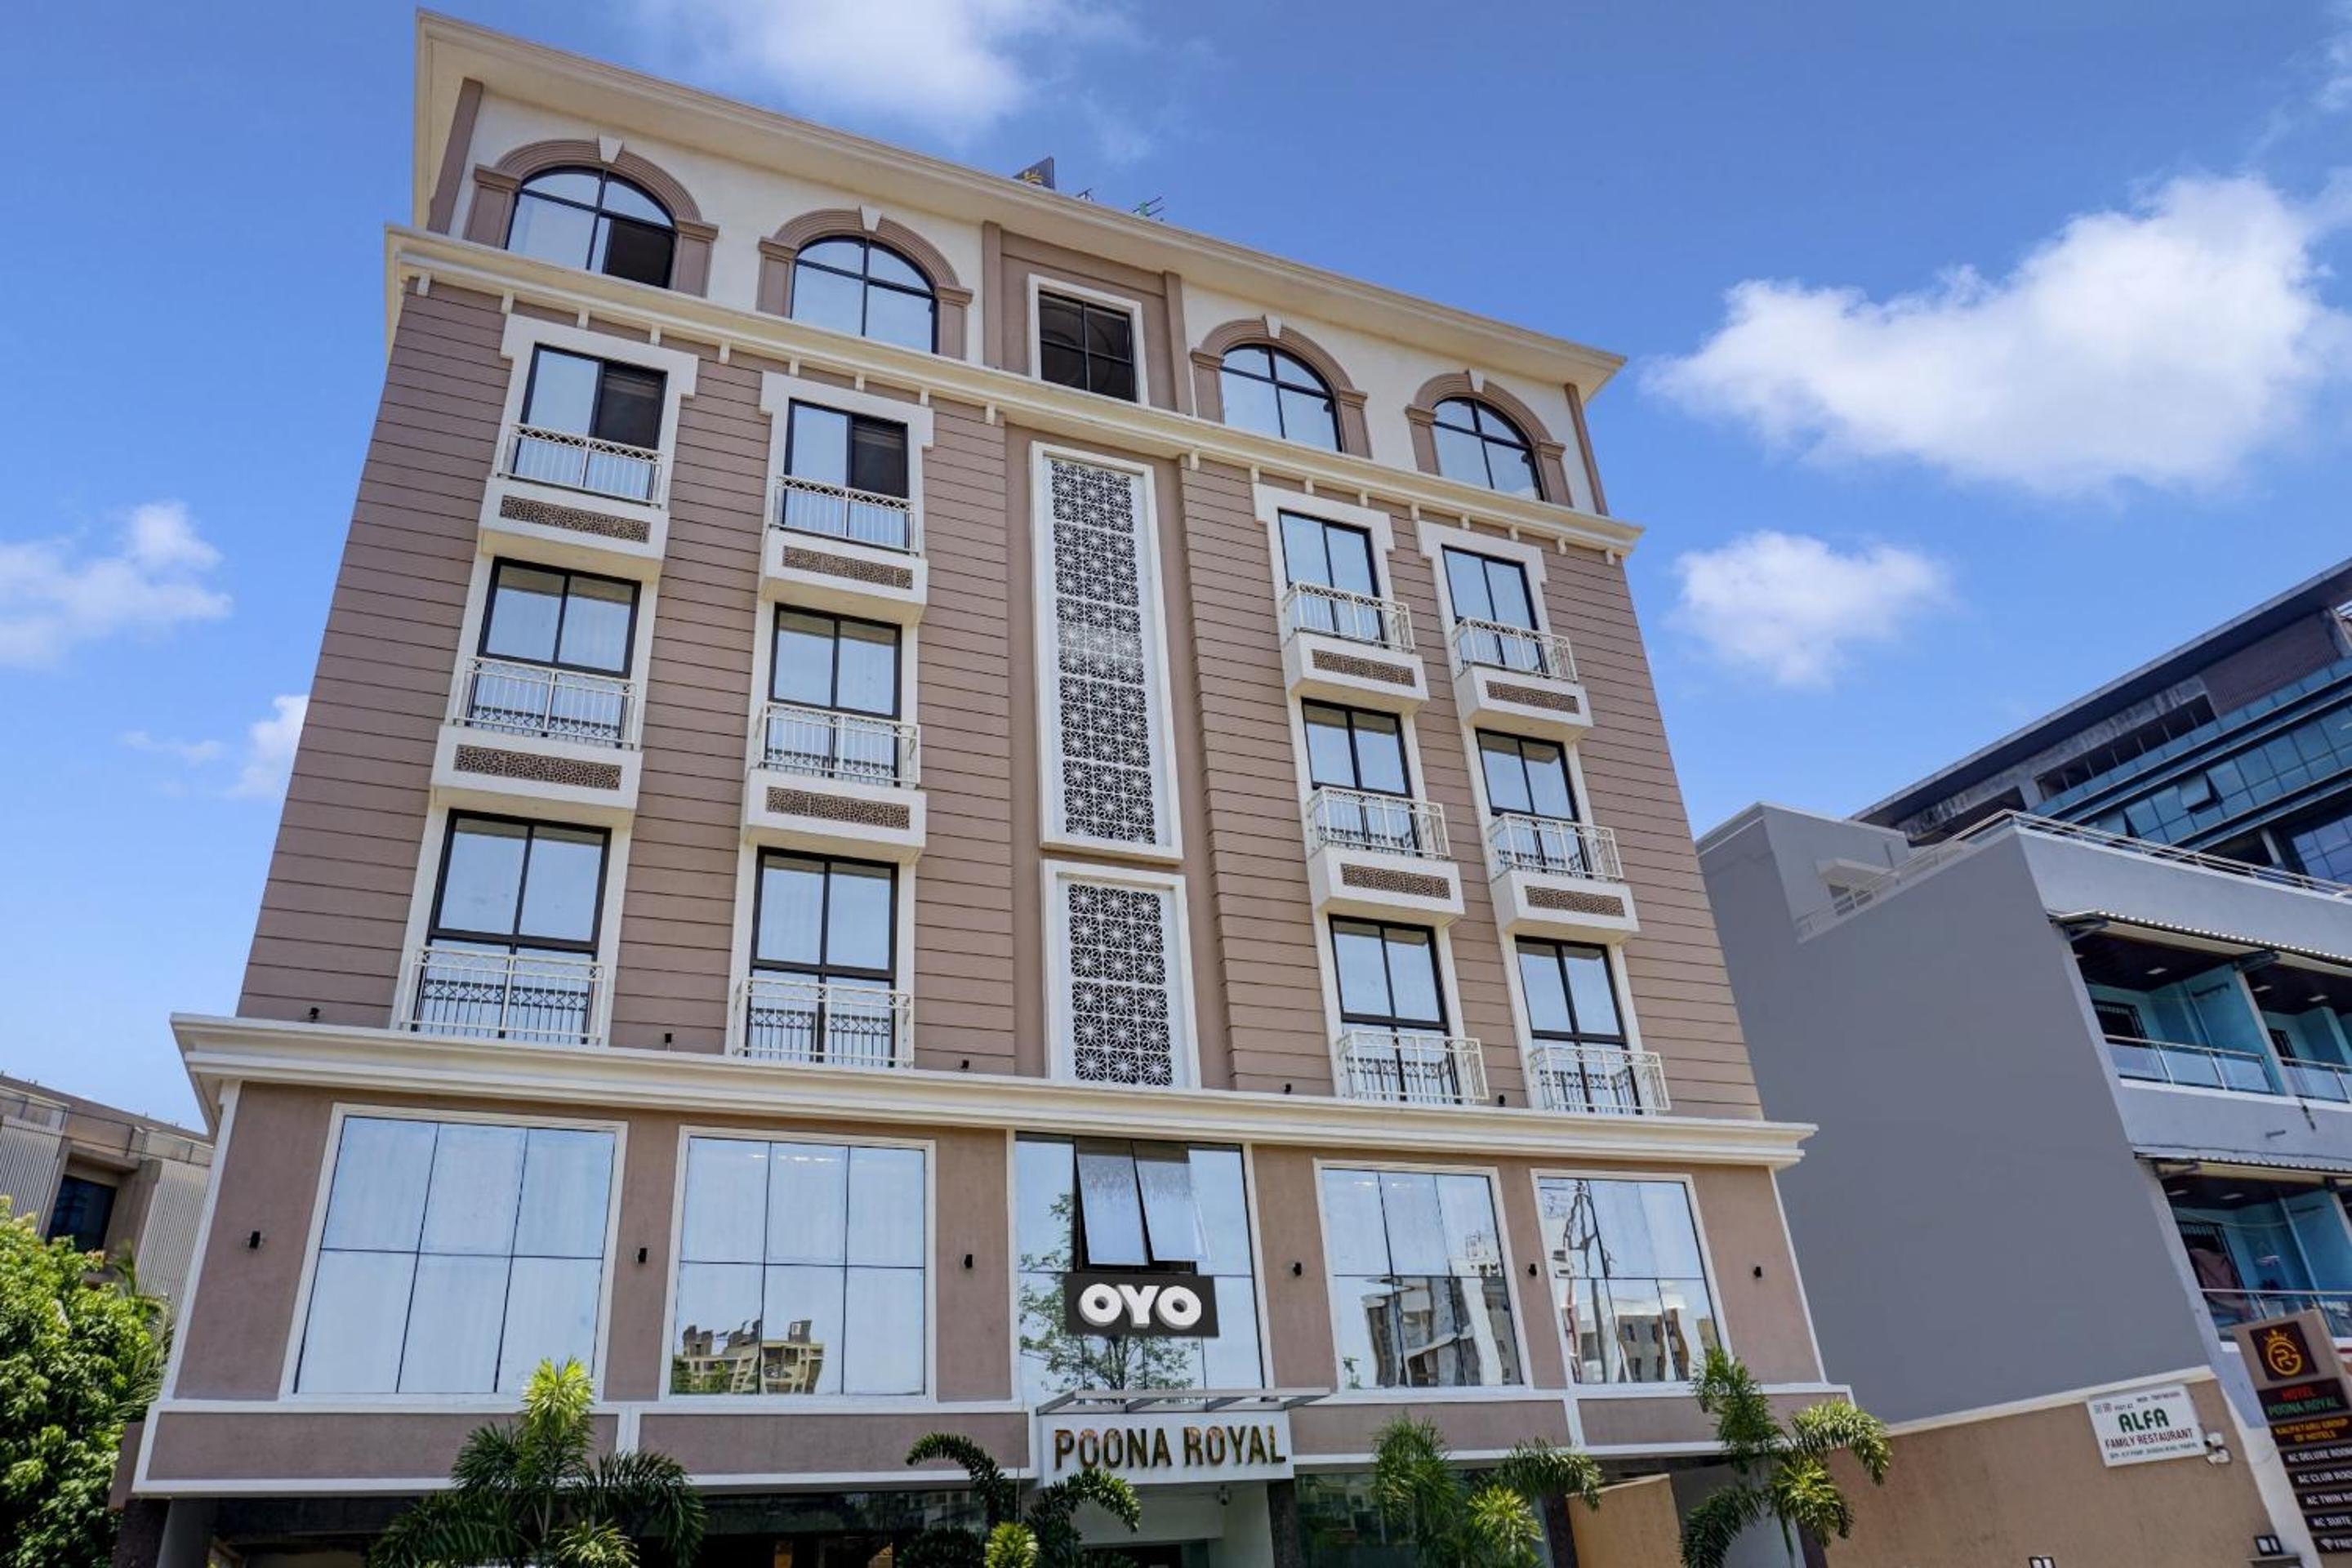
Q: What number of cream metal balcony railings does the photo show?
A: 12